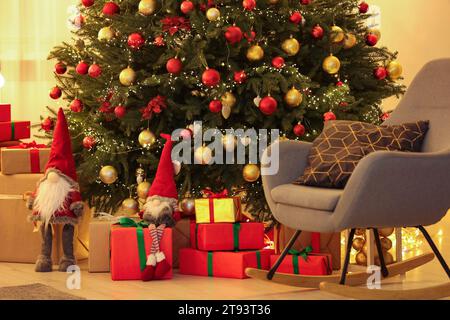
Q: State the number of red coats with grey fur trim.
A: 1